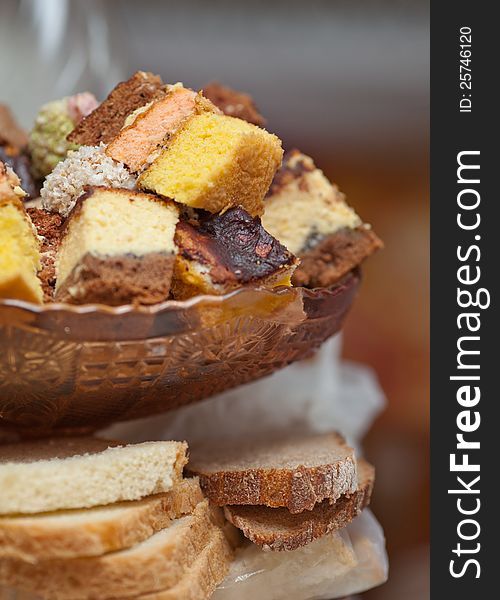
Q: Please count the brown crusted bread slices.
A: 2